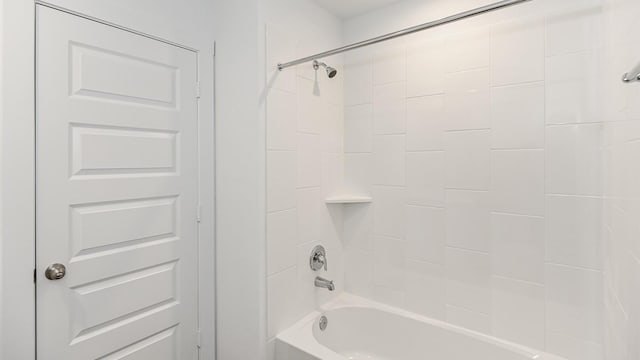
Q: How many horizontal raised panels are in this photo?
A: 5